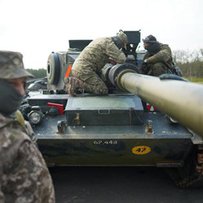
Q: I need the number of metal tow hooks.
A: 2